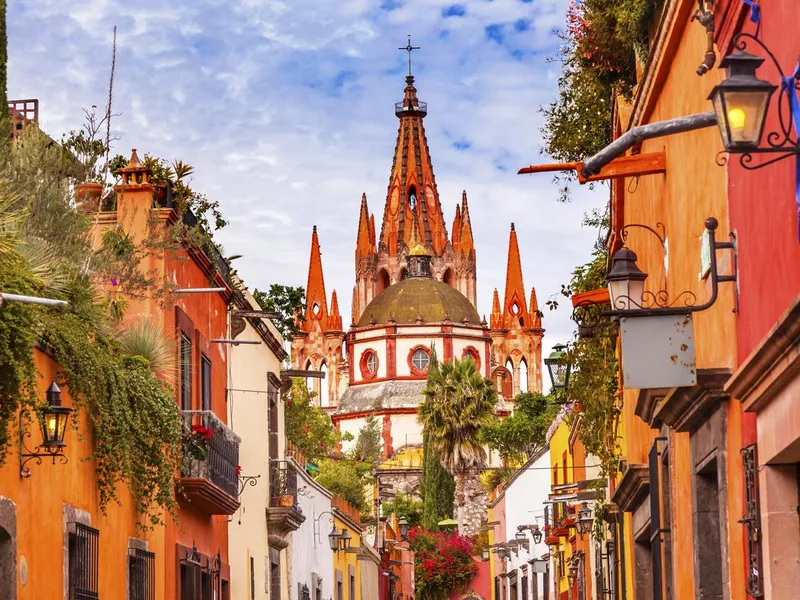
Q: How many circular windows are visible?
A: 3